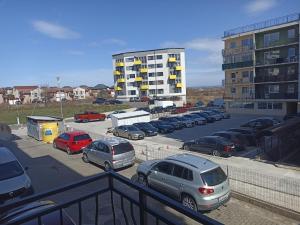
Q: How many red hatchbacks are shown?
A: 1